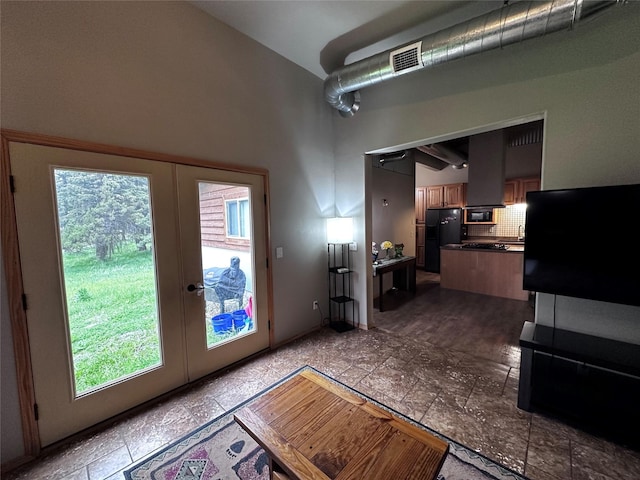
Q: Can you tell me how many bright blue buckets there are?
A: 2